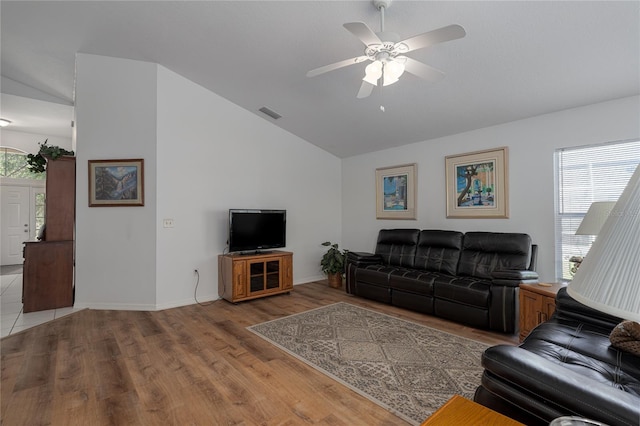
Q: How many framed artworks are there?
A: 3